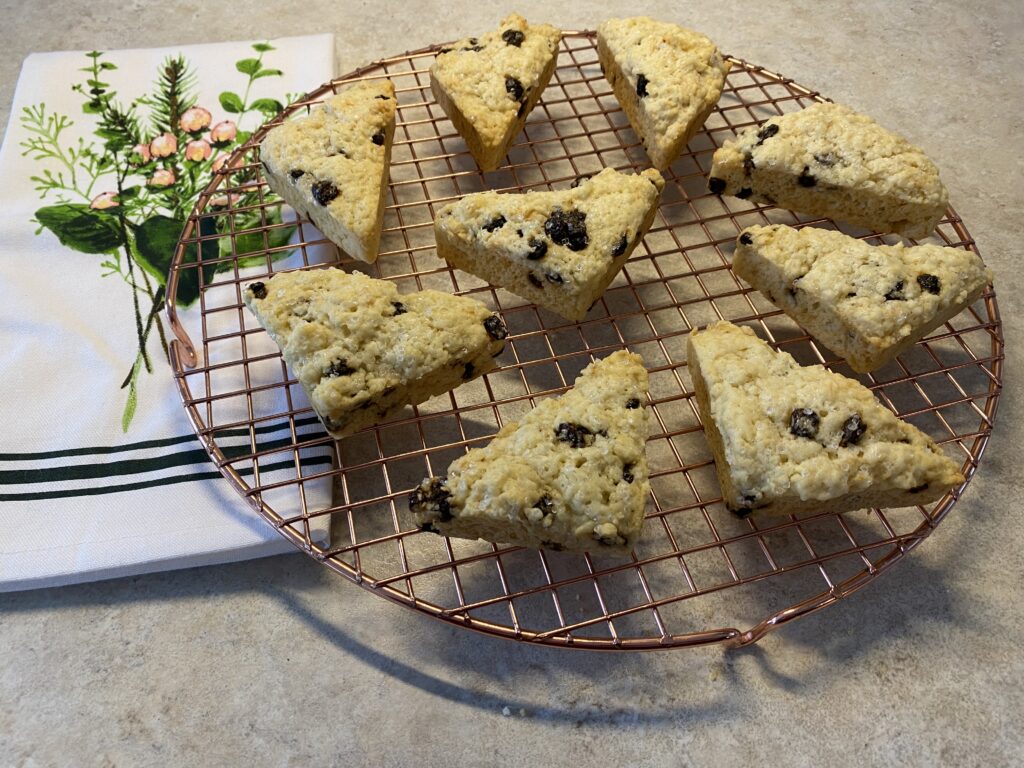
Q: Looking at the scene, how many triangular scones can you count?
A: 9